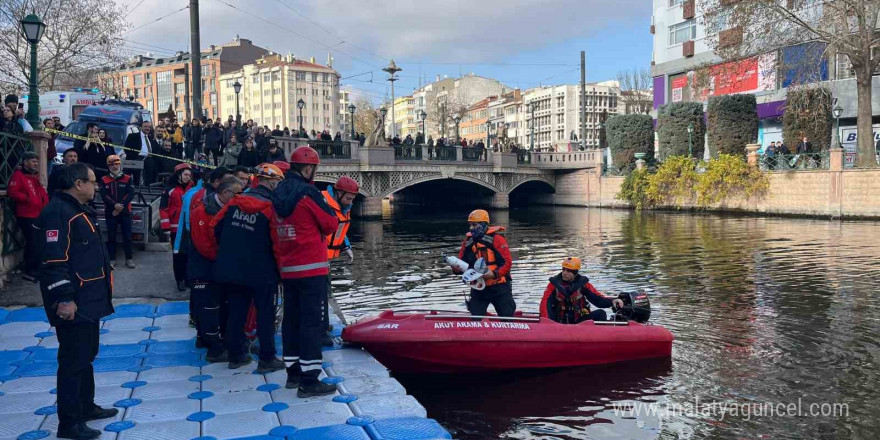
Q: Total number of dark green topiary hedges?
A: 4